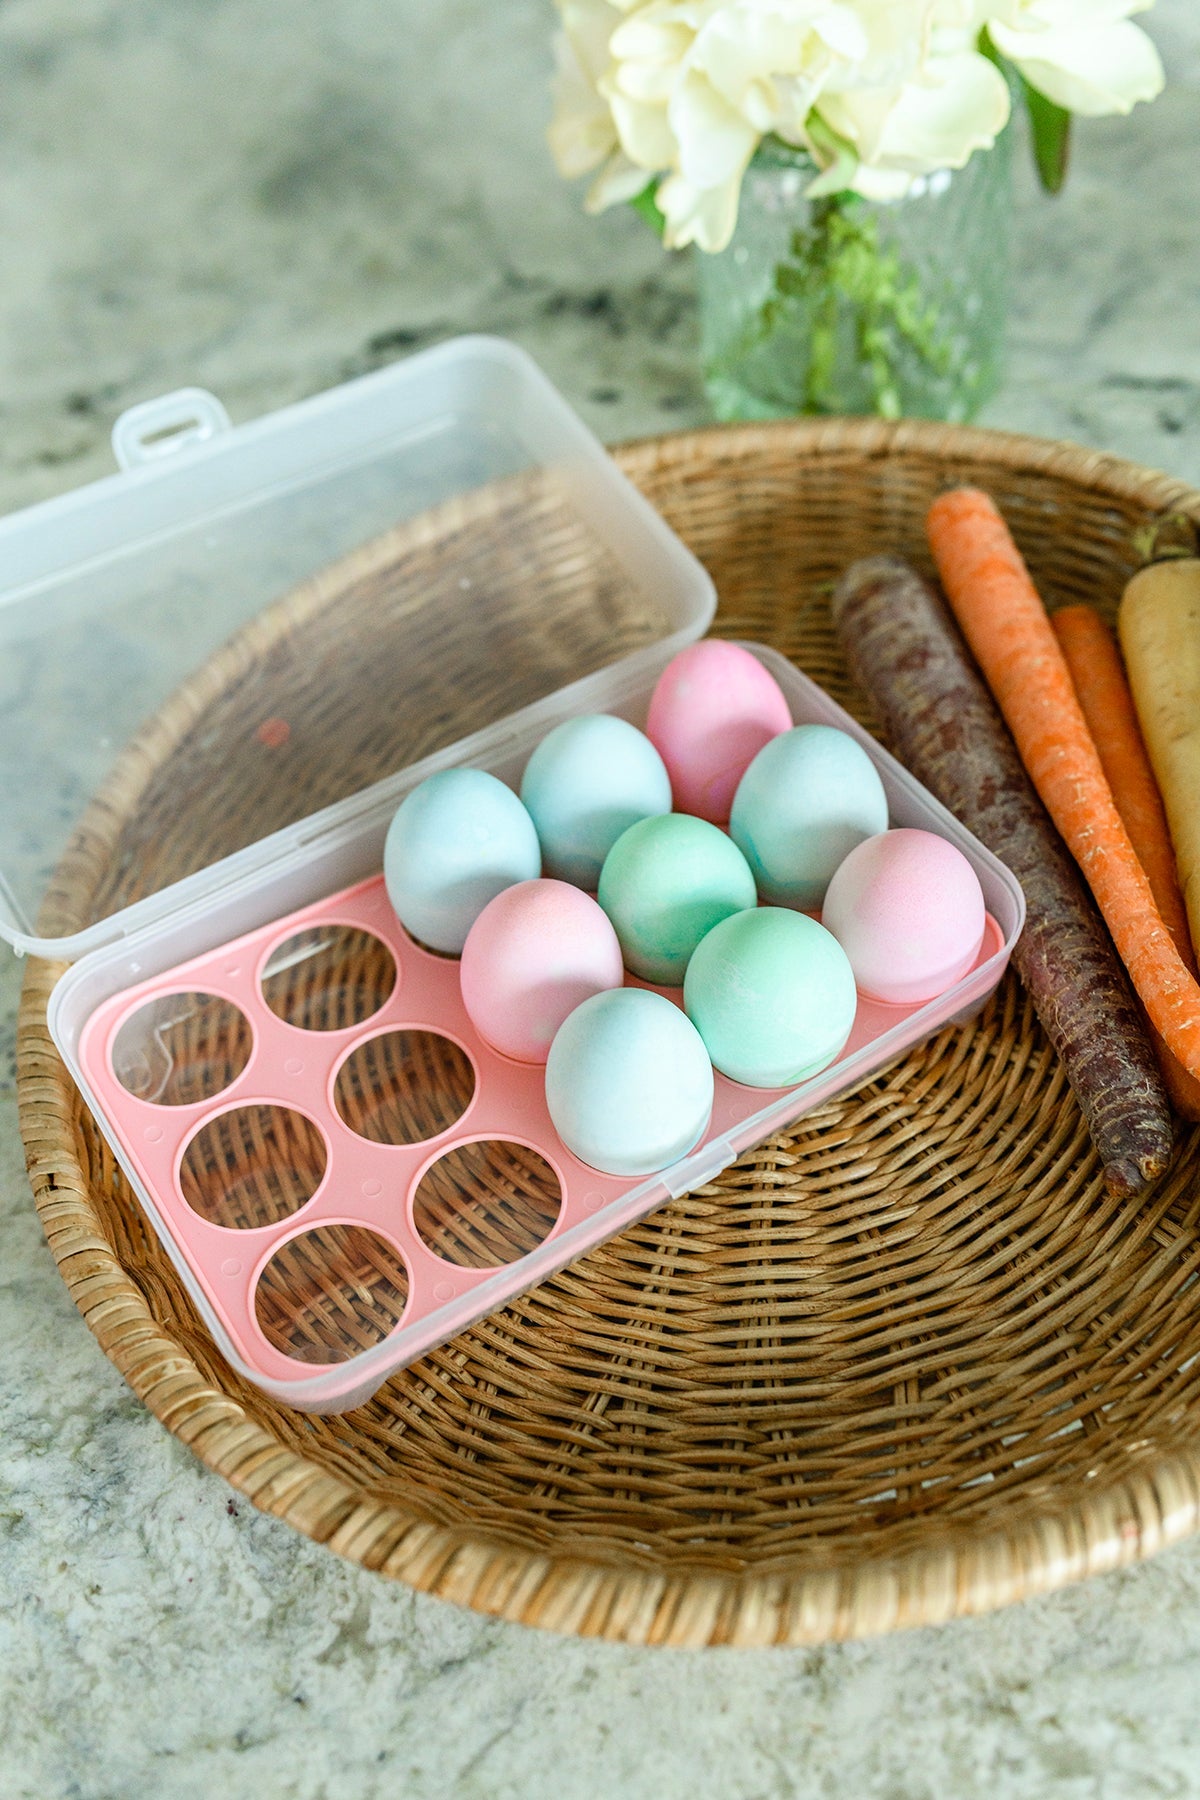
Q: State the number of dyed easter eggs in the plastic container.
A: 9